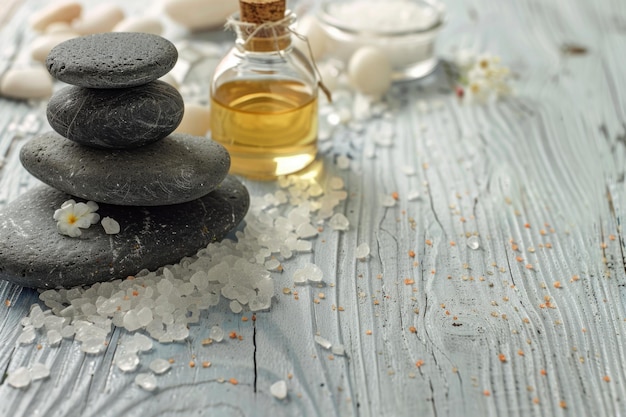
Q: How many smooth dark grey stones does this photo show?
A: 4